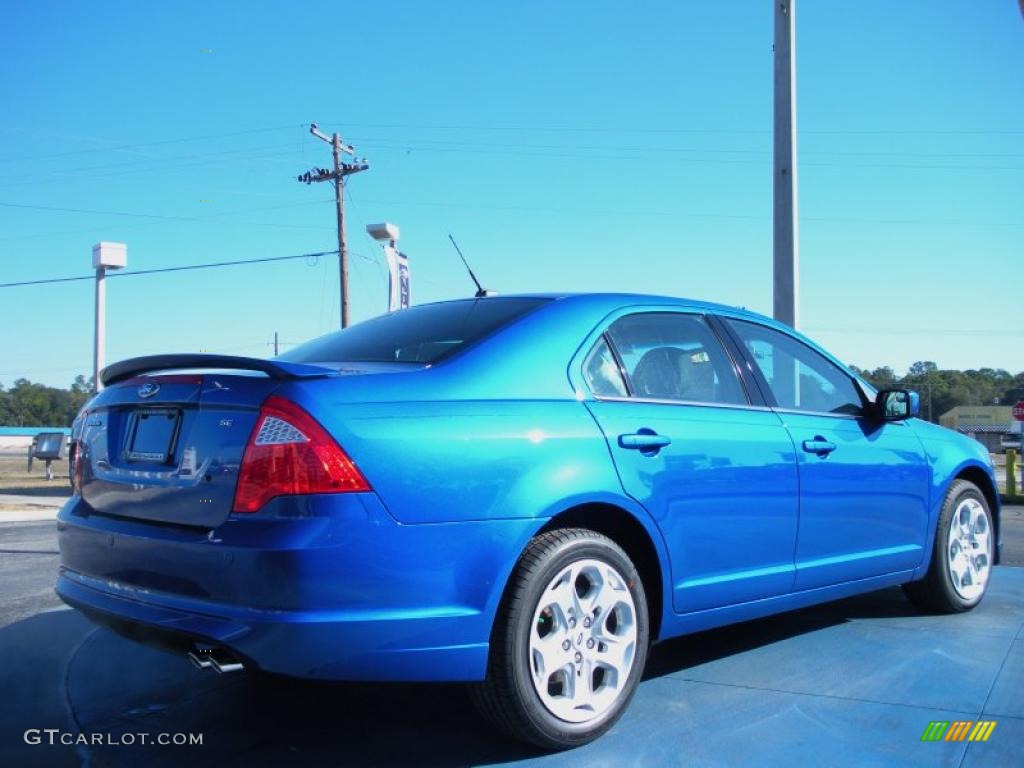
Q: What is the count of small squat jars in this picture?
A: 0